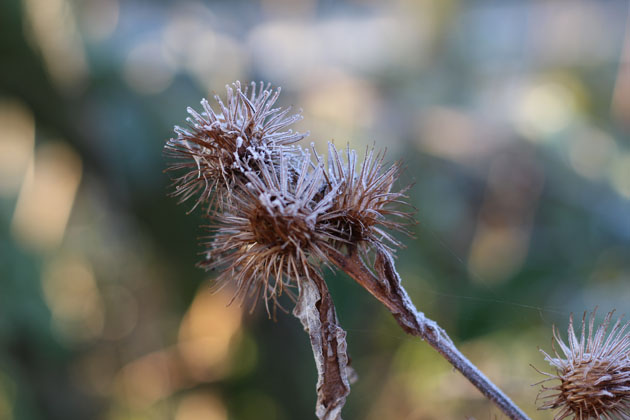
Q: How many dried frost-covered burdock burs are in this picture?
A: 4